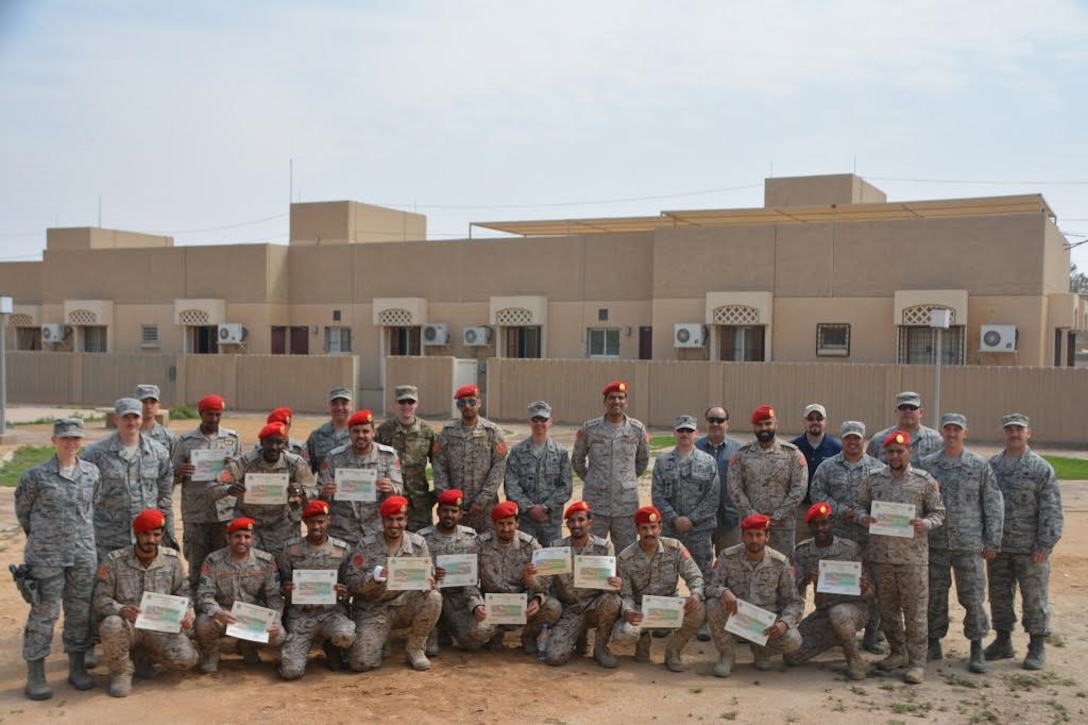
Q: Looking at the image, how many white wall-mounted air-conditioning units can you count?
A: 6